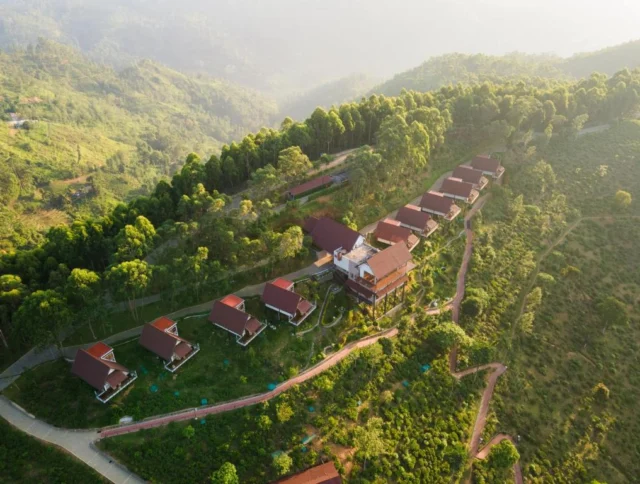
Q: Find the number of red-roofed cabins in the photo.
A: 10